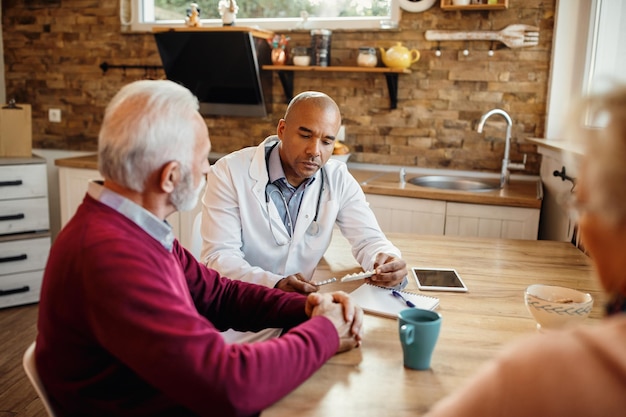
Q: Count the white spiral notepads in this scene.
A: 1